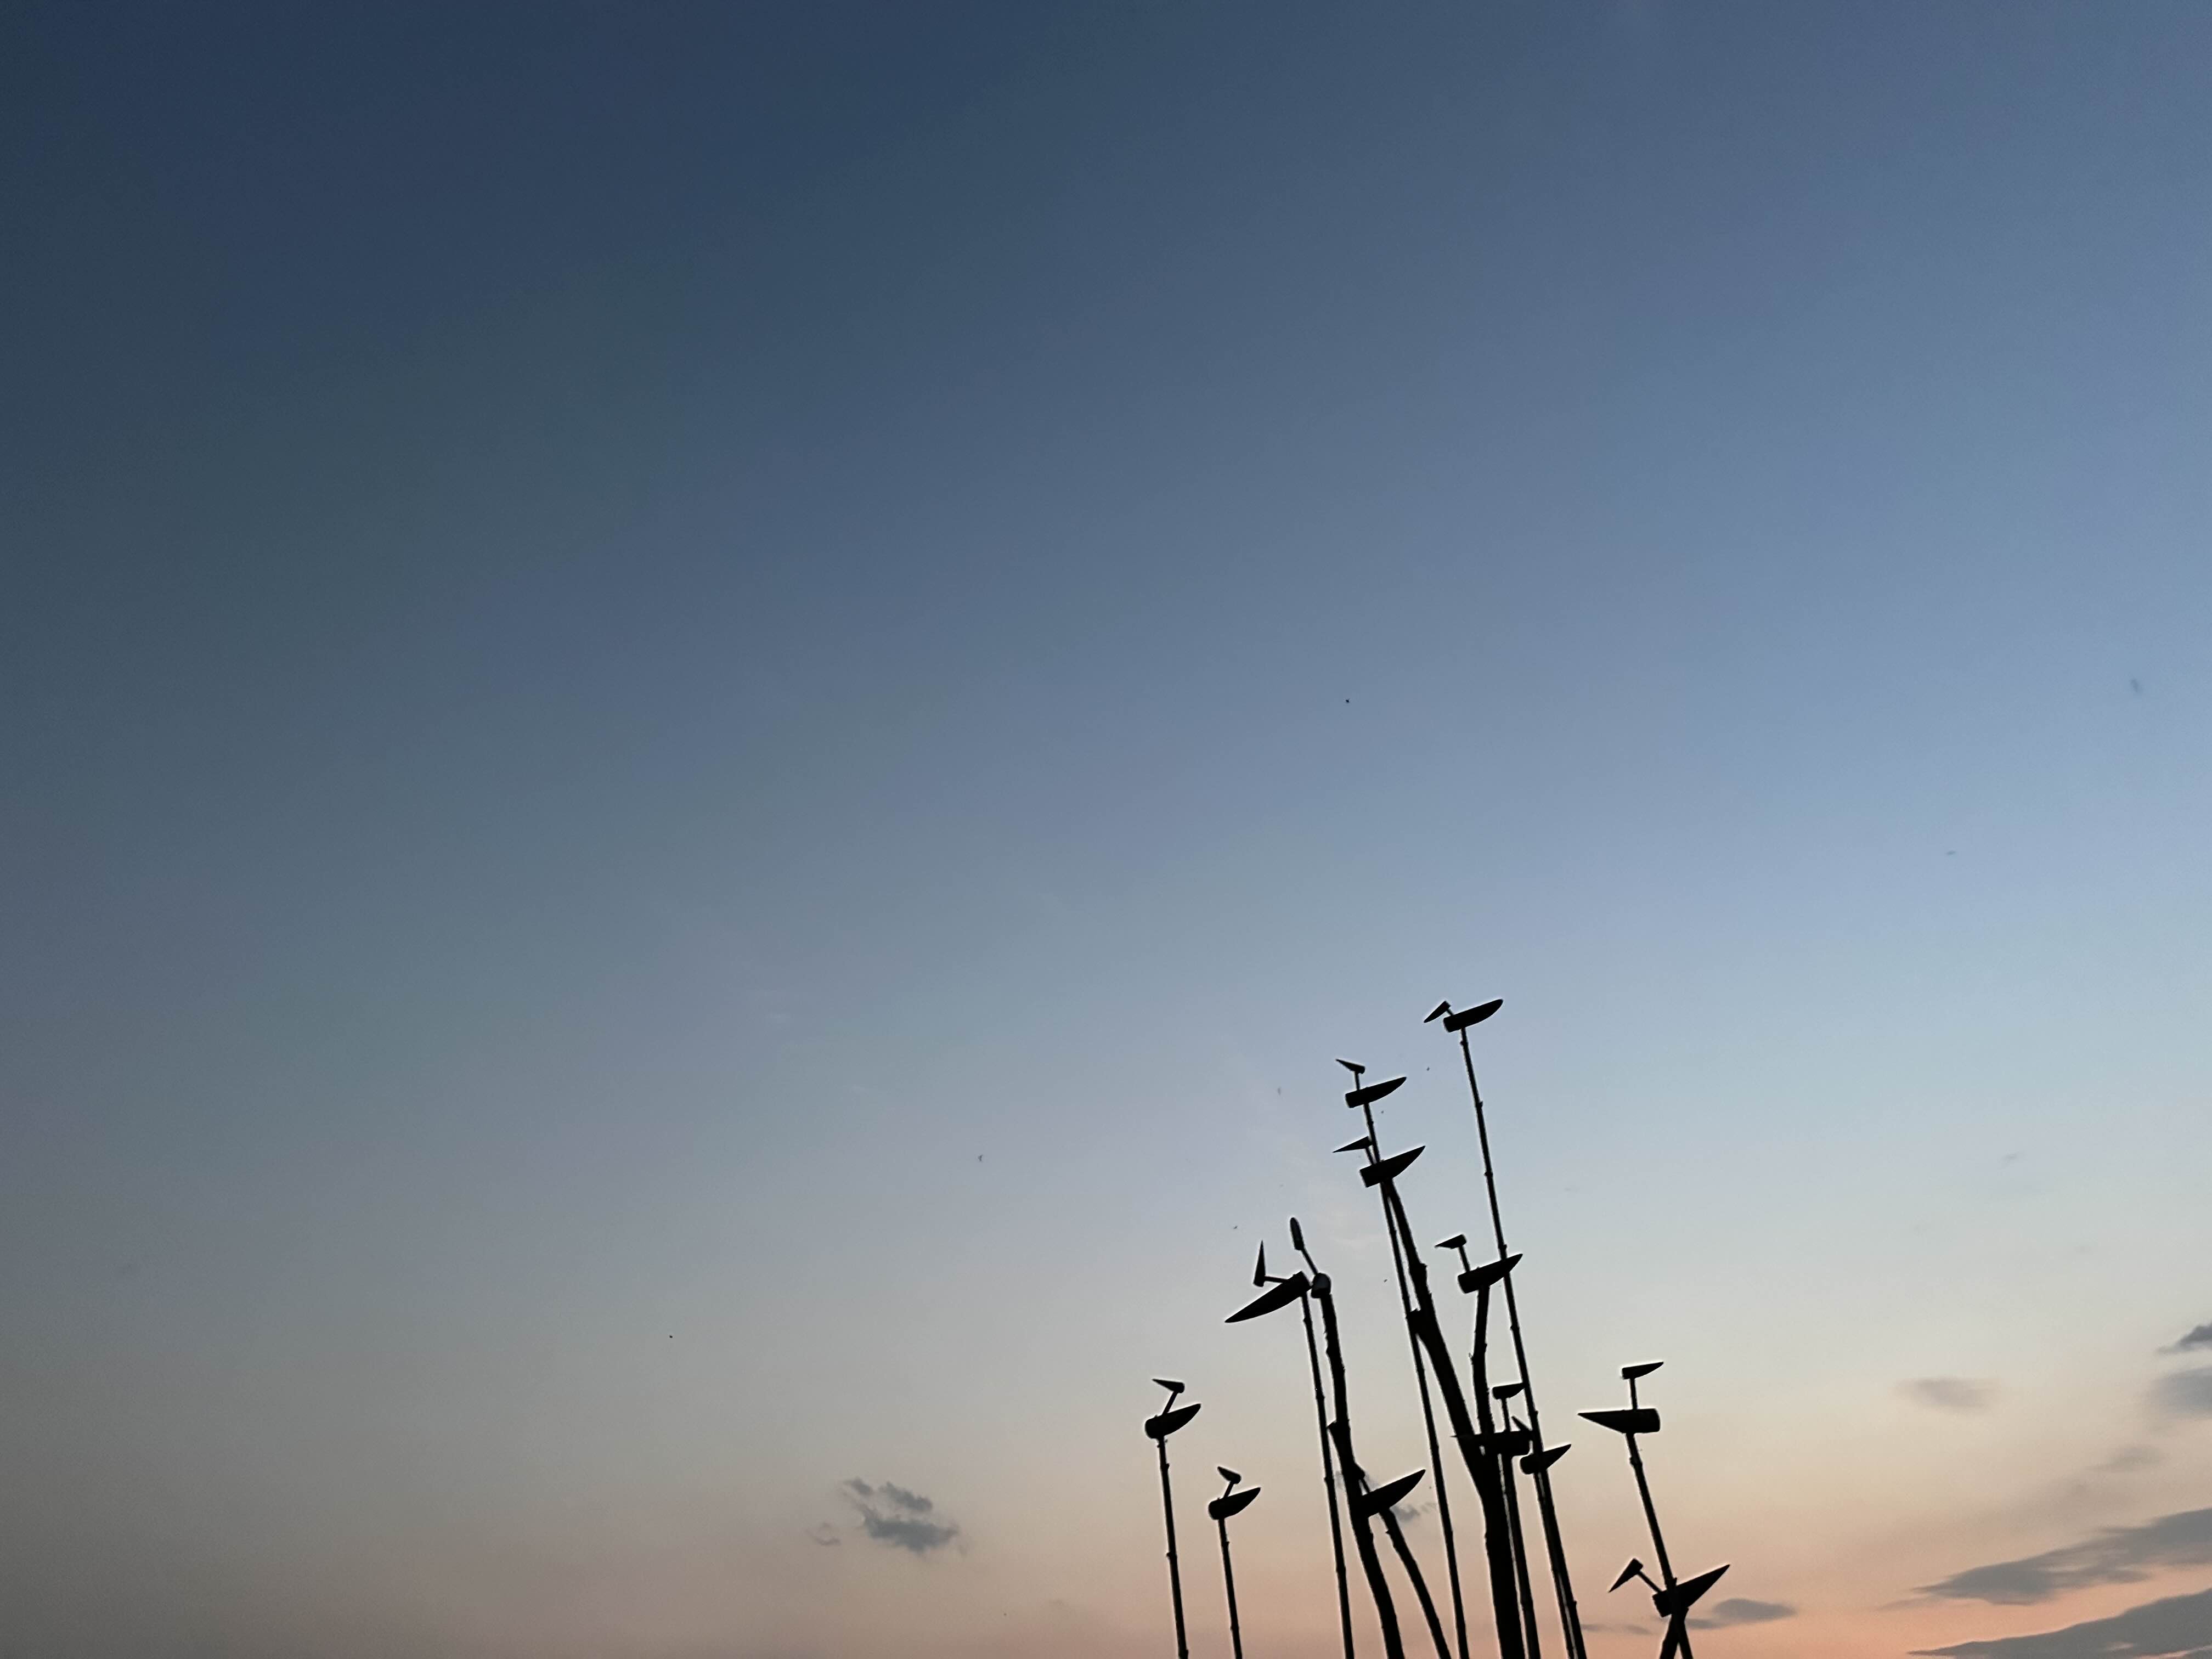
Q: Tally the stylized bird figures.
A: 13